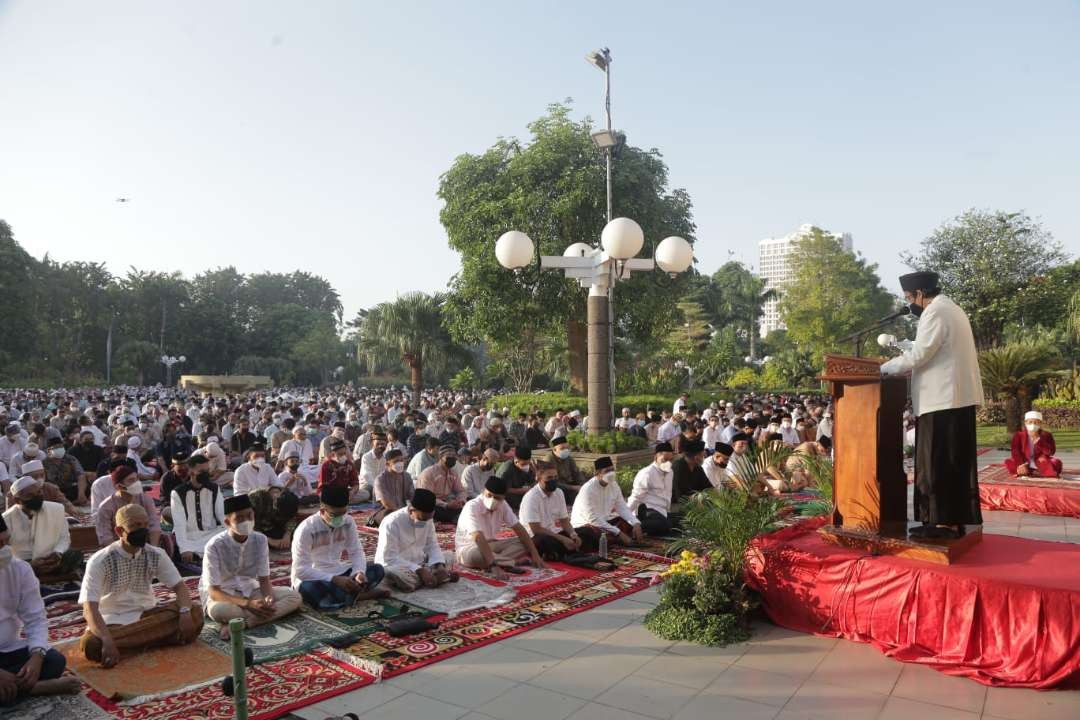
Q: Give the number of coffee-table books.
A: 0